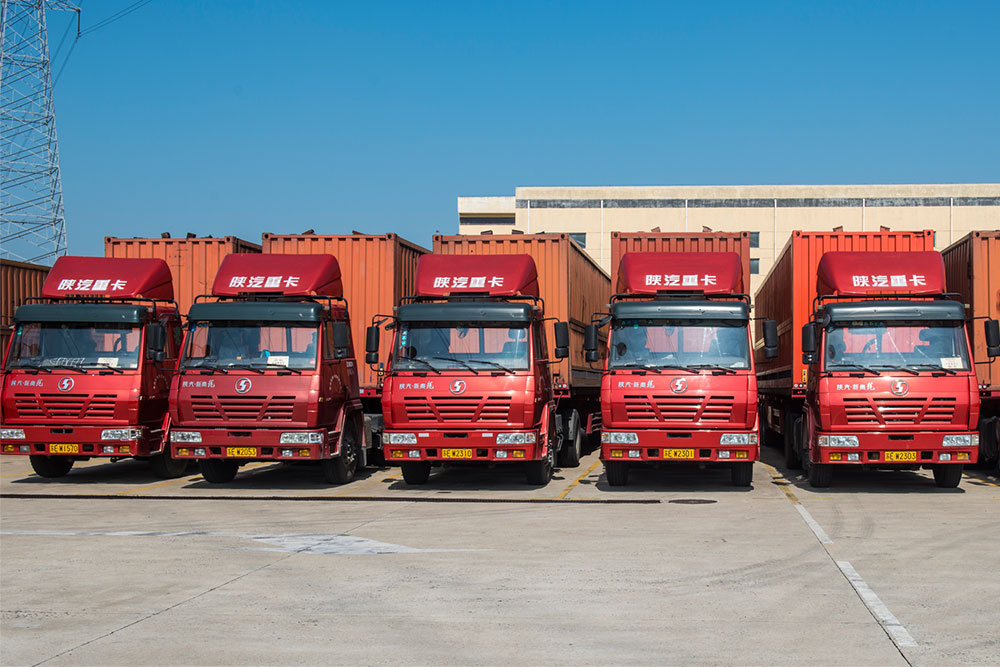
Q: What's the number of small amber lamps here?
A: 10